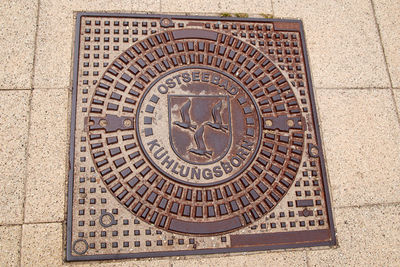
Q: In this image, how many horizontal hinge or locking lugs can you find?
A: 2